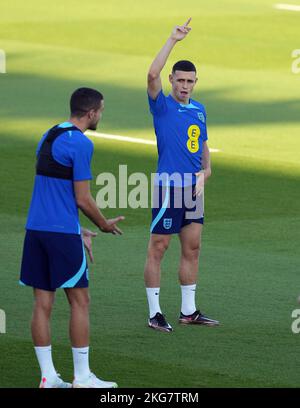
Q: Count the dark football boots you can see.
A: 2